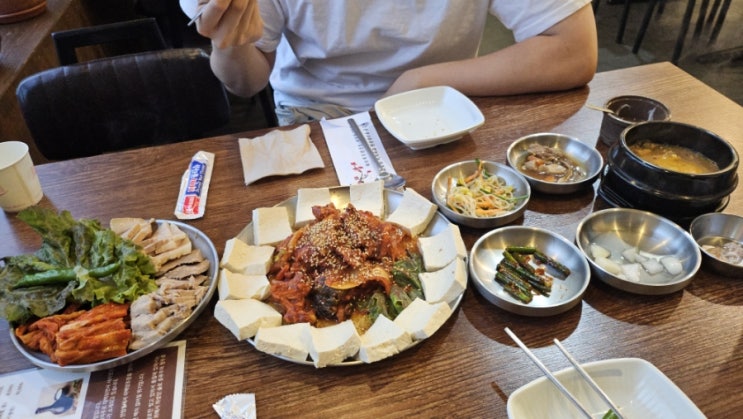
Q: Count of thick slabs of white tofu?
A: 13